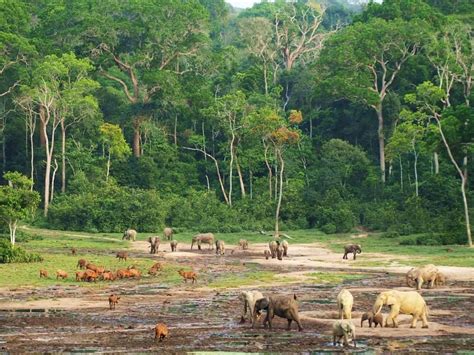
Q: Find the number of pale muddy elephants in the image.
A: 5